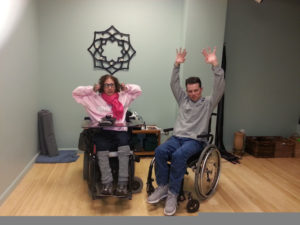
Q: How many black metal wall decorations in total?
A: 1